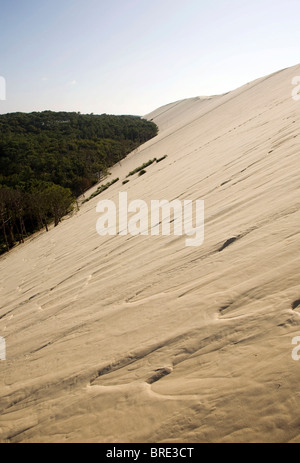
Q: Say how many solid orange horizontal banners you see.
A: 0